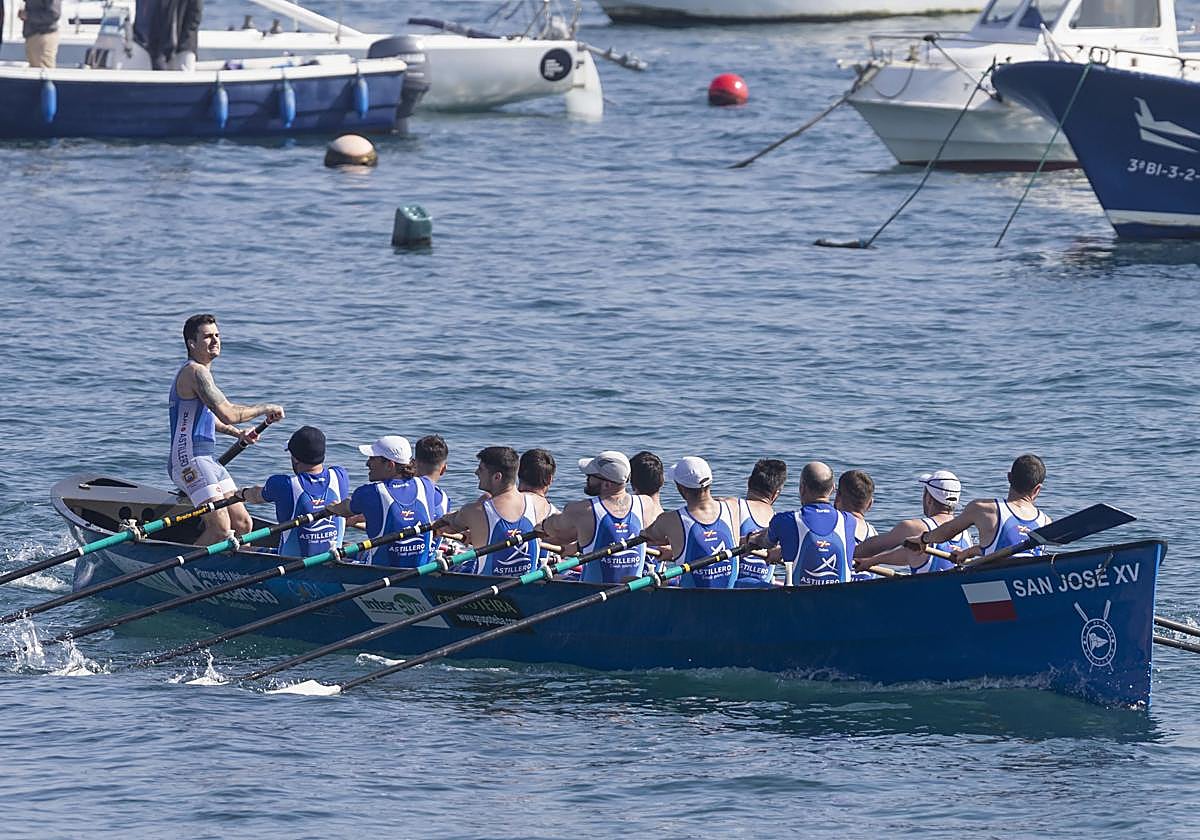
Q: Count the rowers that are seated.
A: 13